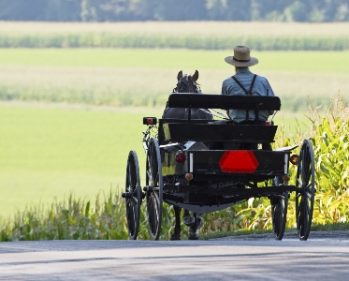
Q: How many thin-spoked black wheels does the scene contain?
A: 4